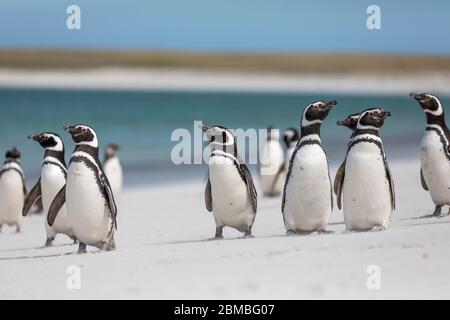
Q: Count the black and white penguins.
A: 11